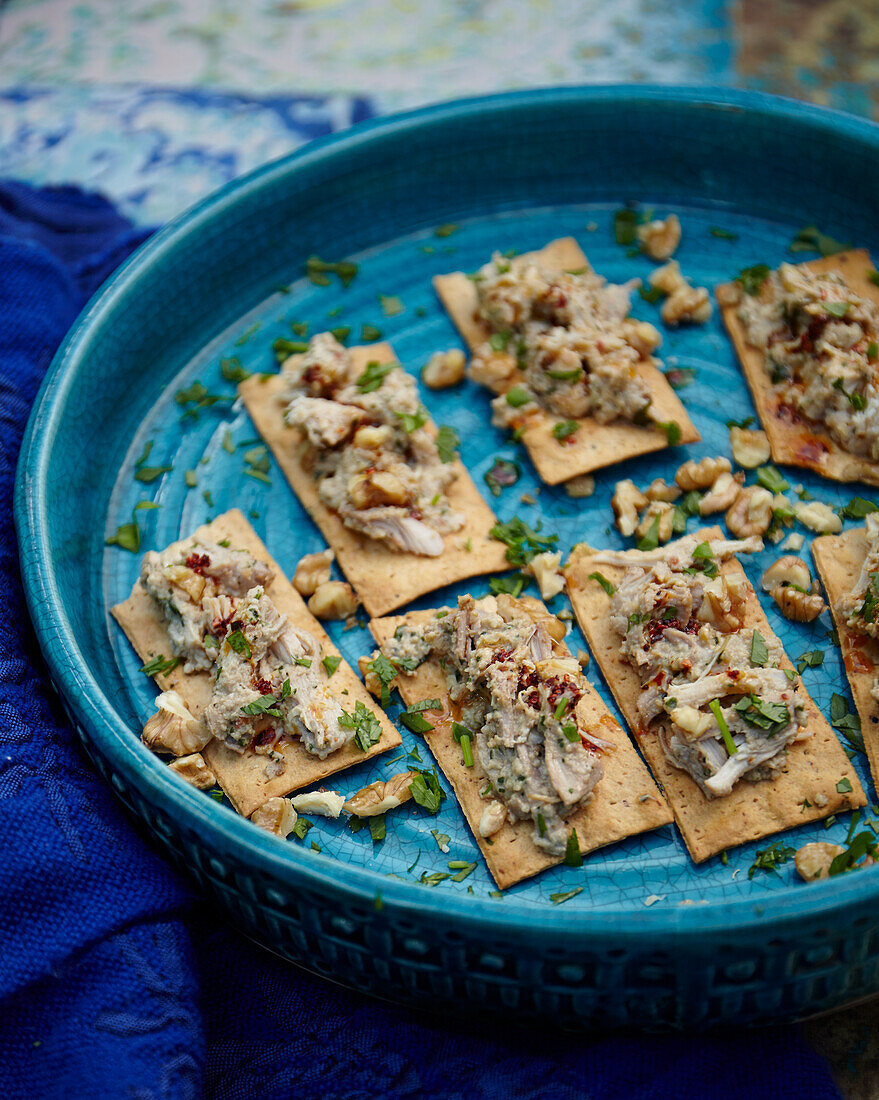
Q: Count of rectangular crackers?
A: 7